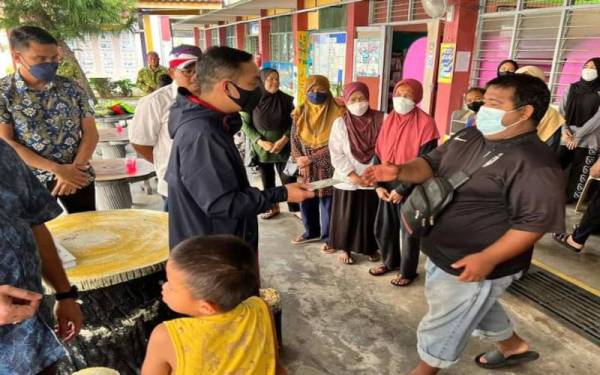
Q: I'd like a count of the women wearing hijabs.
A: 7